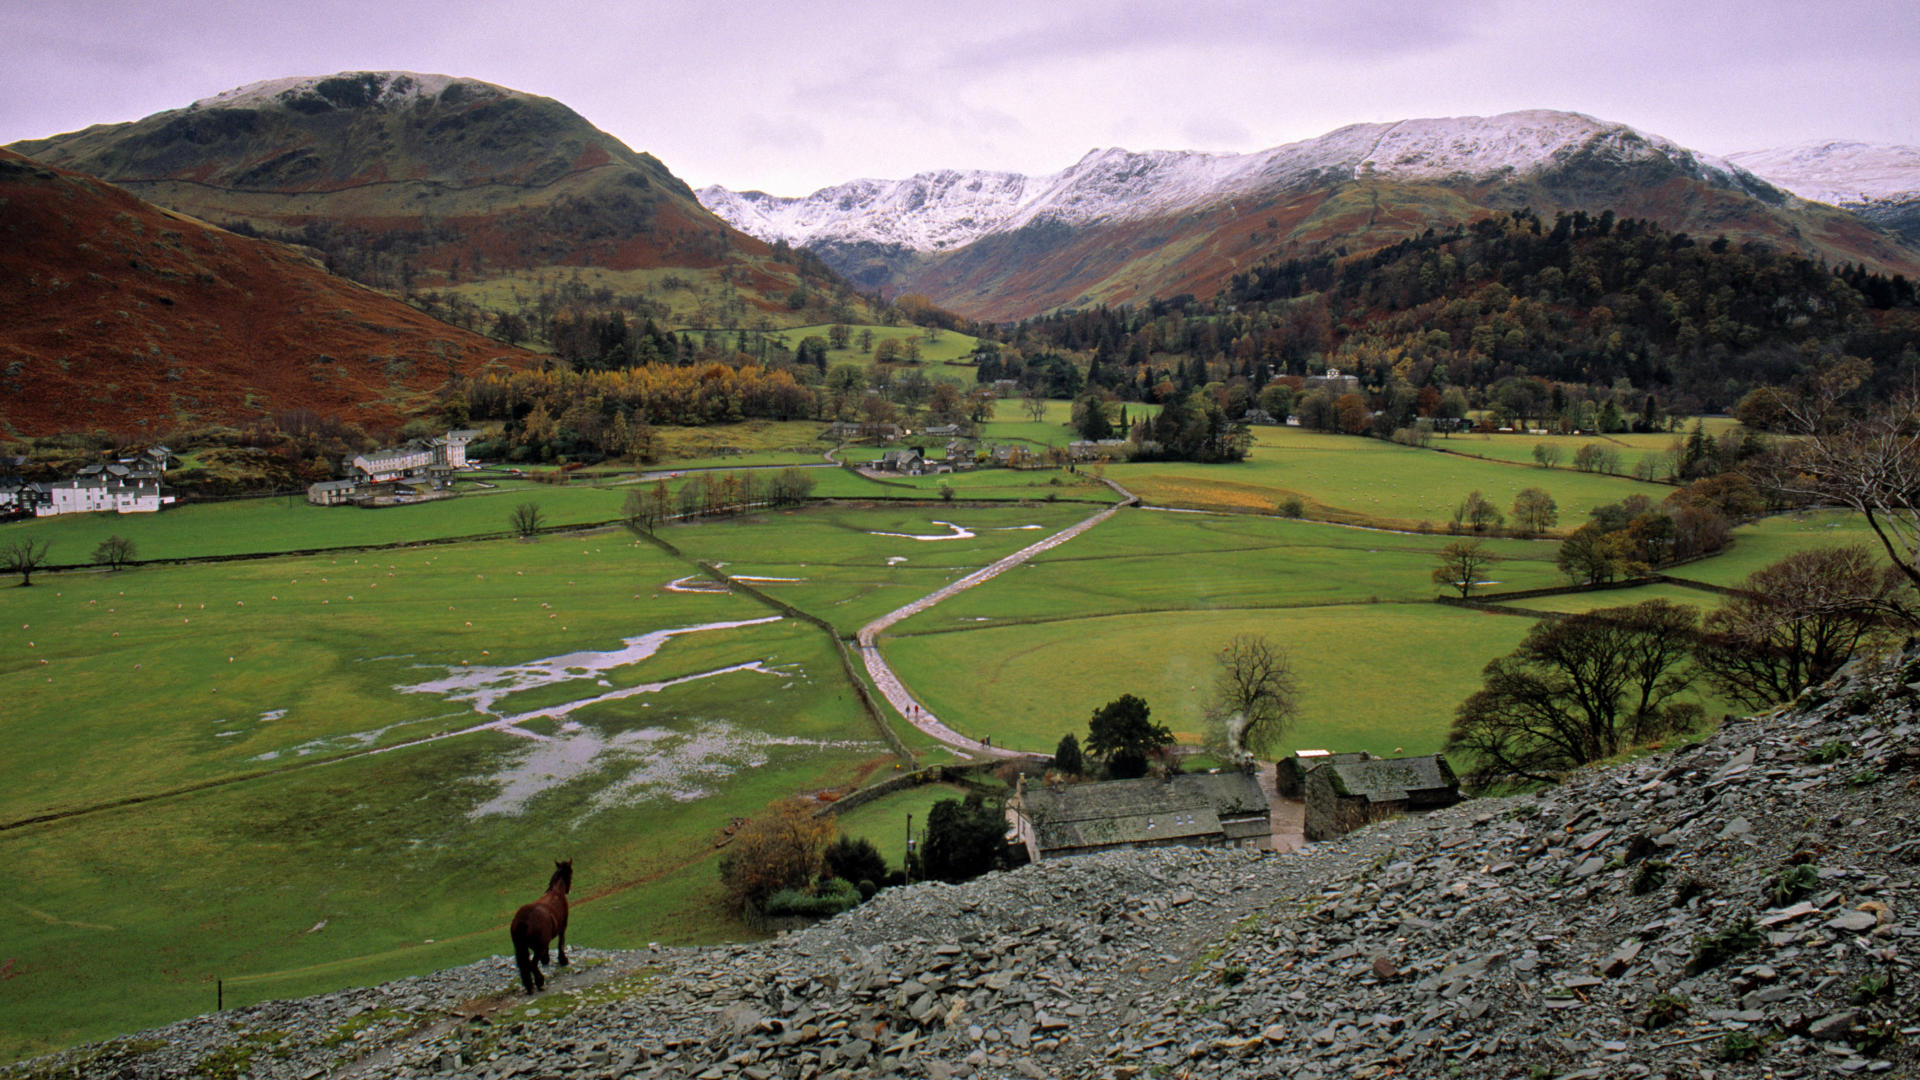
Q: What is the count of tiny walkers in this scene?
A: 4